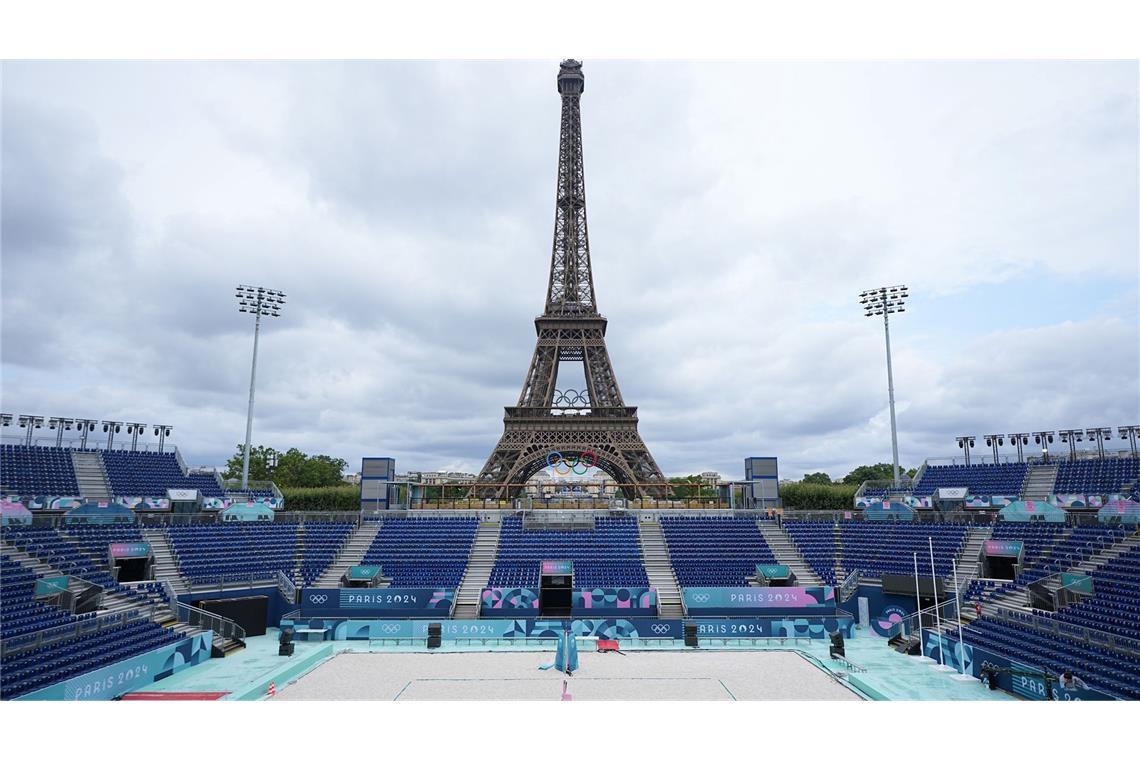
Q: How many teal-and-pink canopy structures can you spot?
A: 6